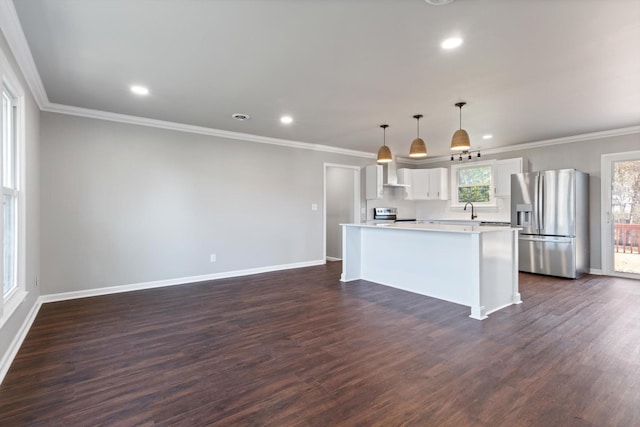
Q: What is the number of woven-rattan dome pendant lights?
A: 3